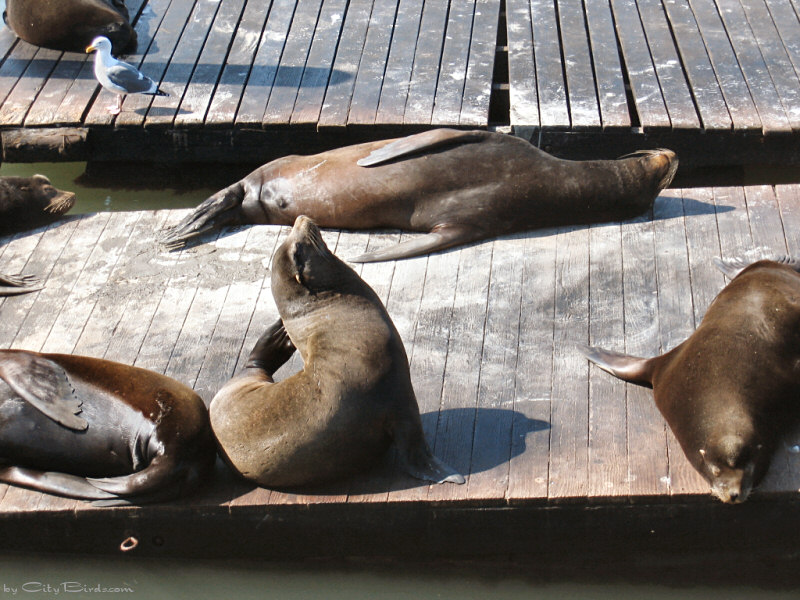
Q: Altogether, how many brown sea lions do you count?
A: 6